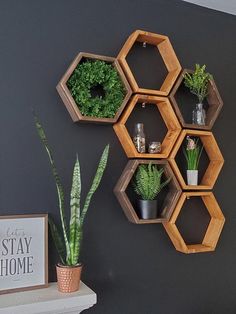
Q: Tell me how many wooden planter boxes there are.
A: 7